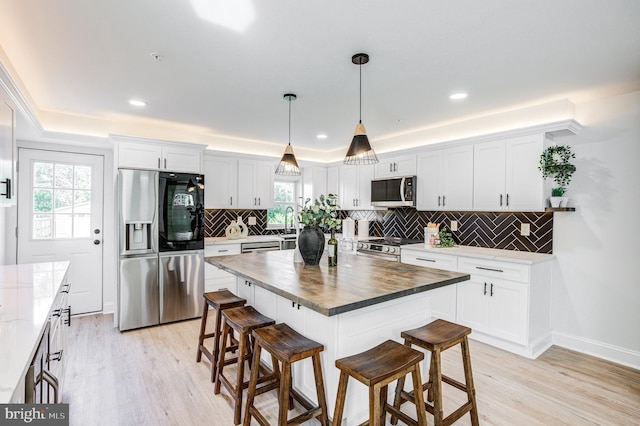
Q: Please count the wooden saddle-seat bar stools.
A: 5